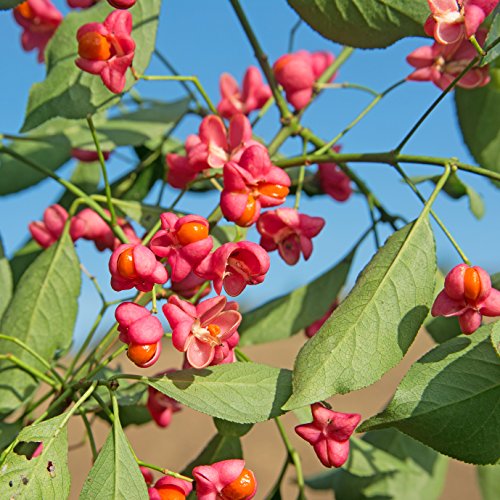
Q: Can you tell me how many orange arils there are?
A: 11